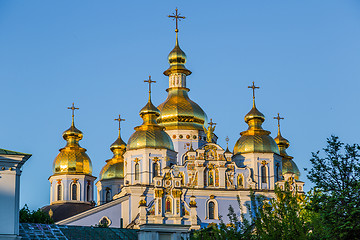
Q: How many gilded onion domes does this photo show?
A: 6